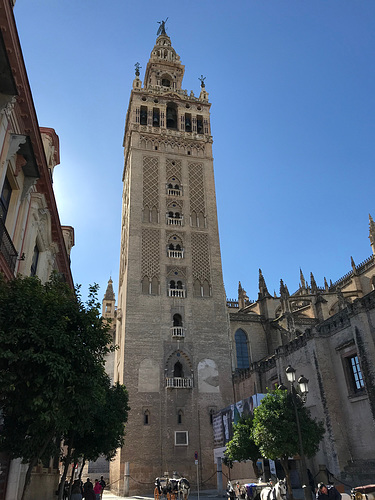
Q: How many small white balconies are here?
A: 6